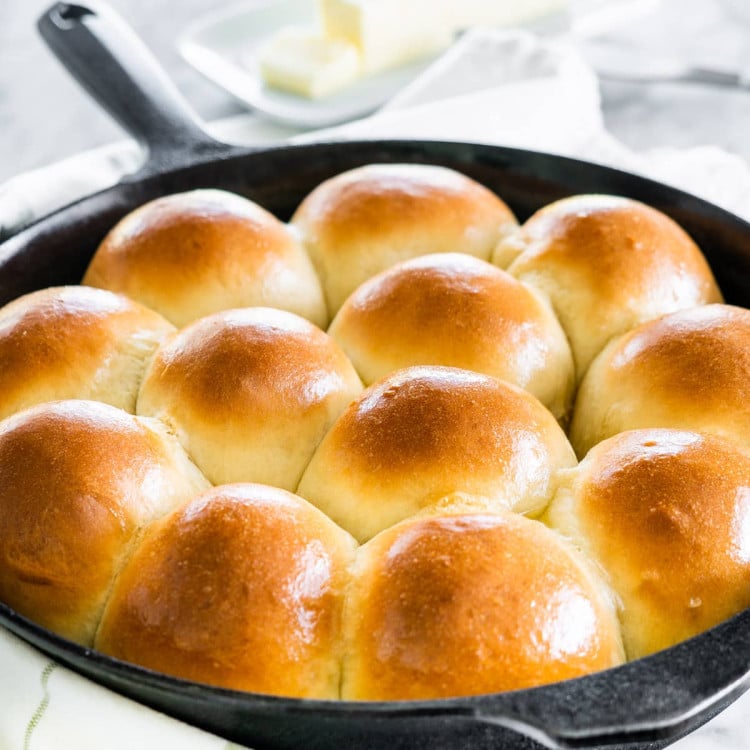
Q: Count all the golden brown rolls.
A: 12